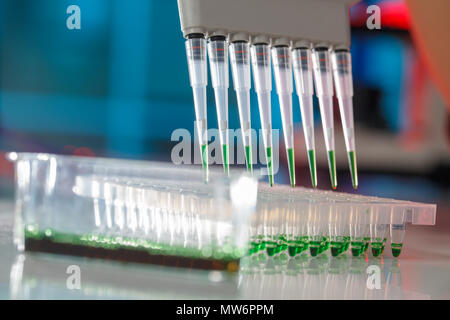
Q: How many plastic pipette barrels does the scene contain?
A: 8